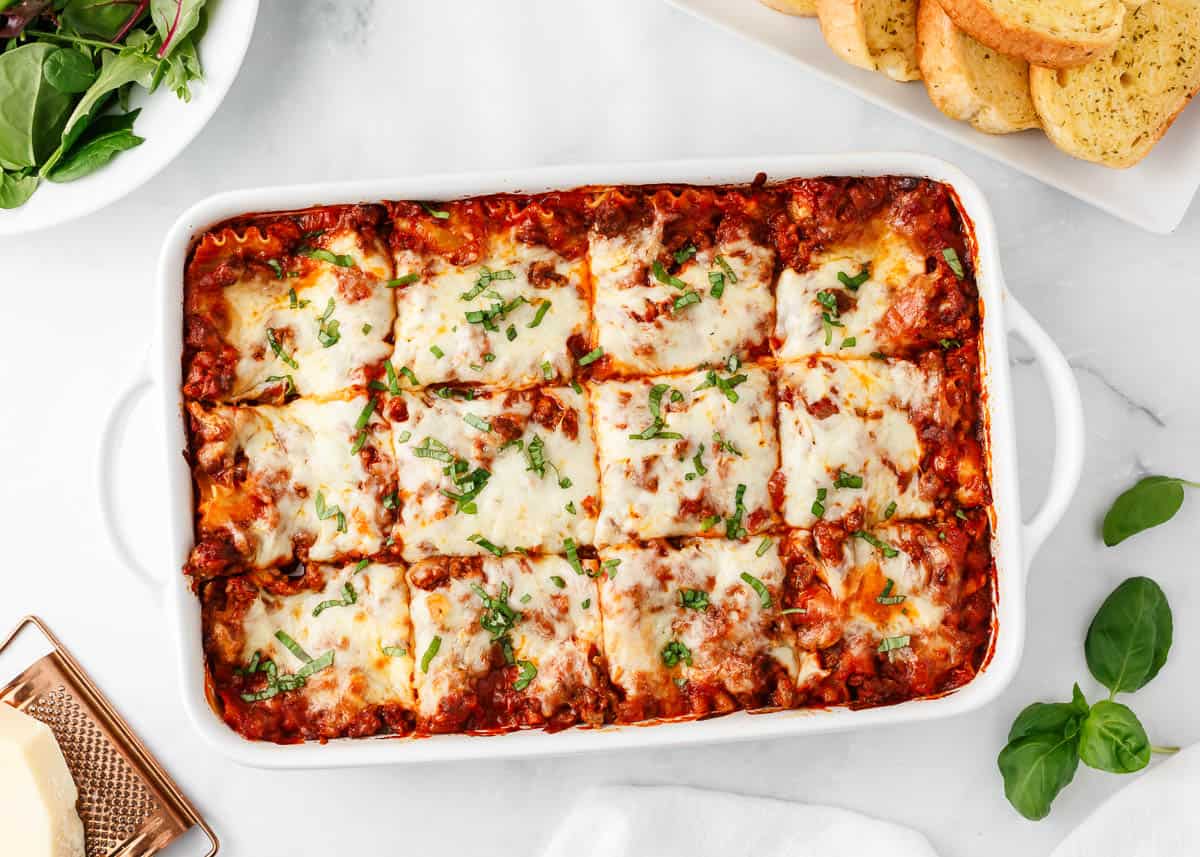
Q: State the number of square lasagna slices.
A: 12